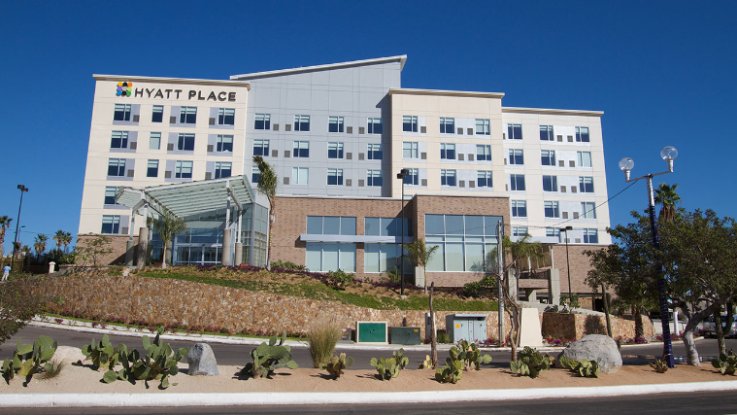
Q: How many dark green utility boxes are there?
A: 2